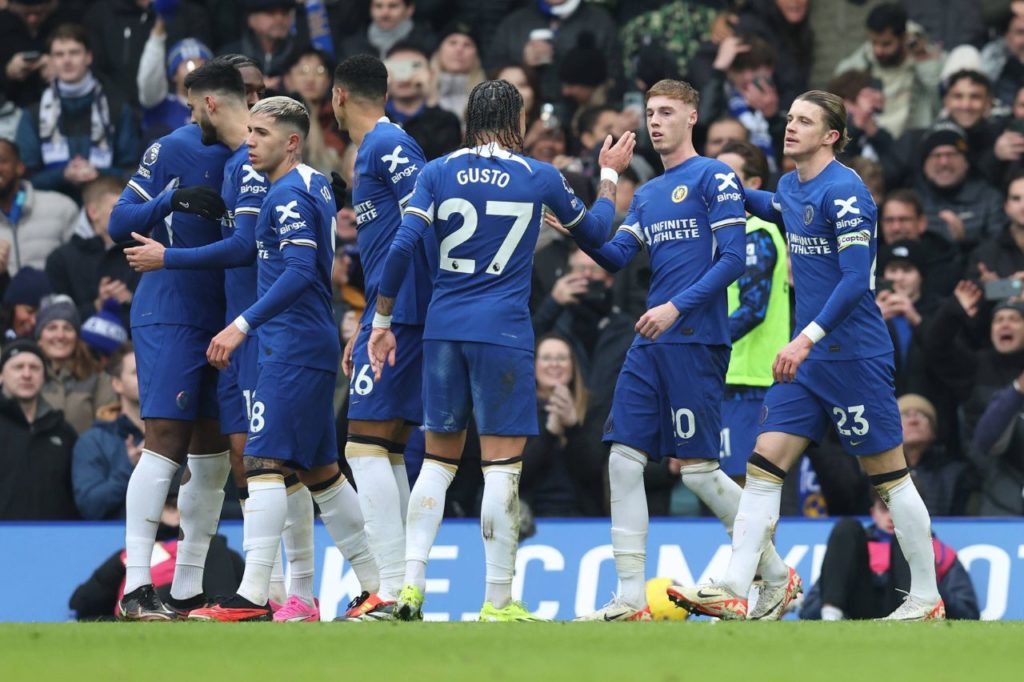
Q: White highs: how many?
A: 14